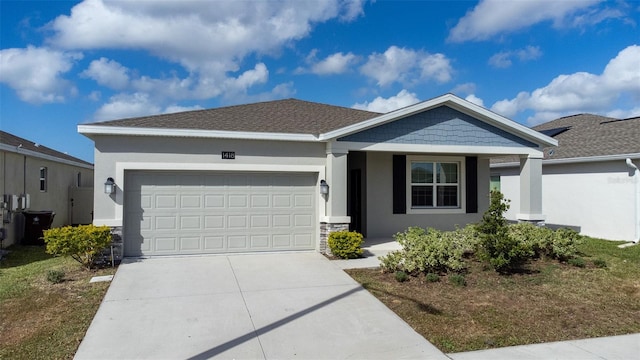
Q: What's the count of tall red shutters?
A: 0